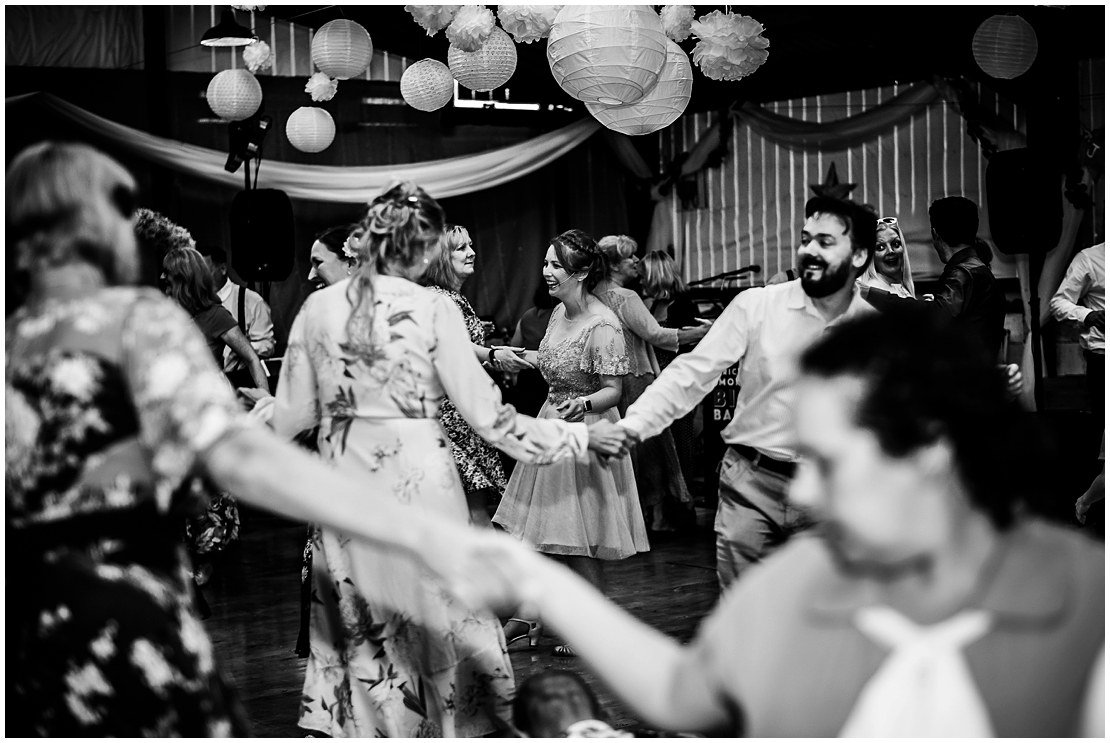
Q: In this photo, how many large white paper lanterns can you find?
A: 2